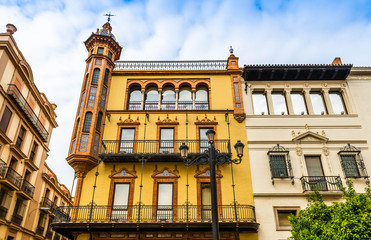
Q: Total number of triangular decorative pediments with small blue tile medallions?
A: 3